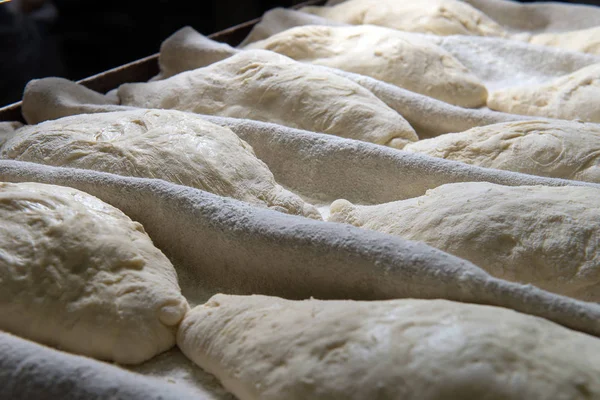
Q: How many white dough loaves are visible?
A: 10